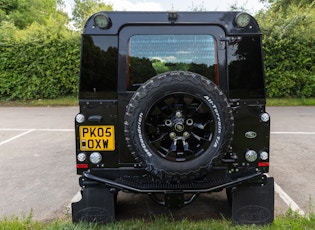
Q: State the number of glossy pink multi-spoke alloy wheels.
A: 0